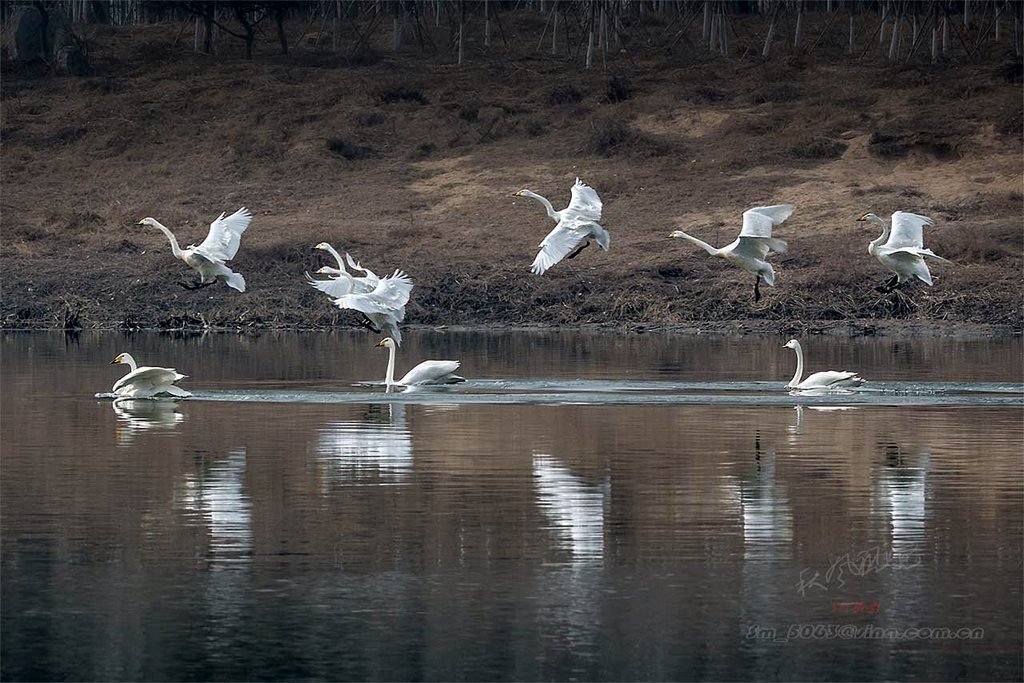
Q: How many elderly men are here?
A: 0